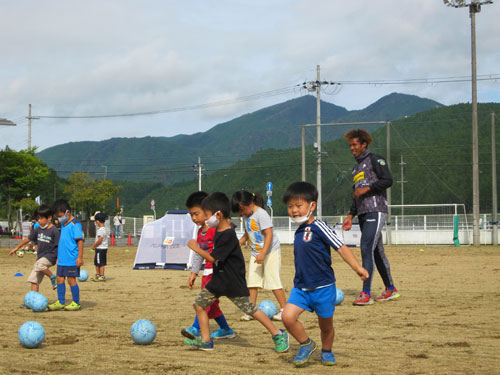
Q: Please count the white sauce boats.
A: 0